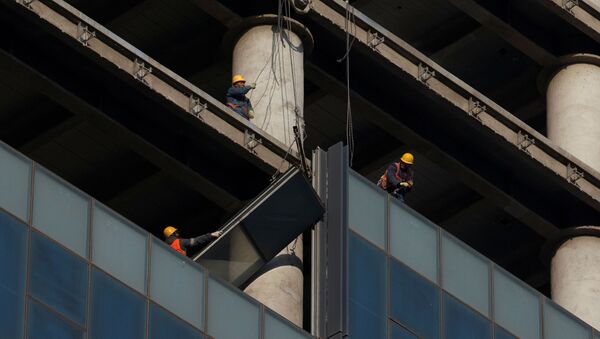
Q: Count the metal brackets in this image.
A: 11